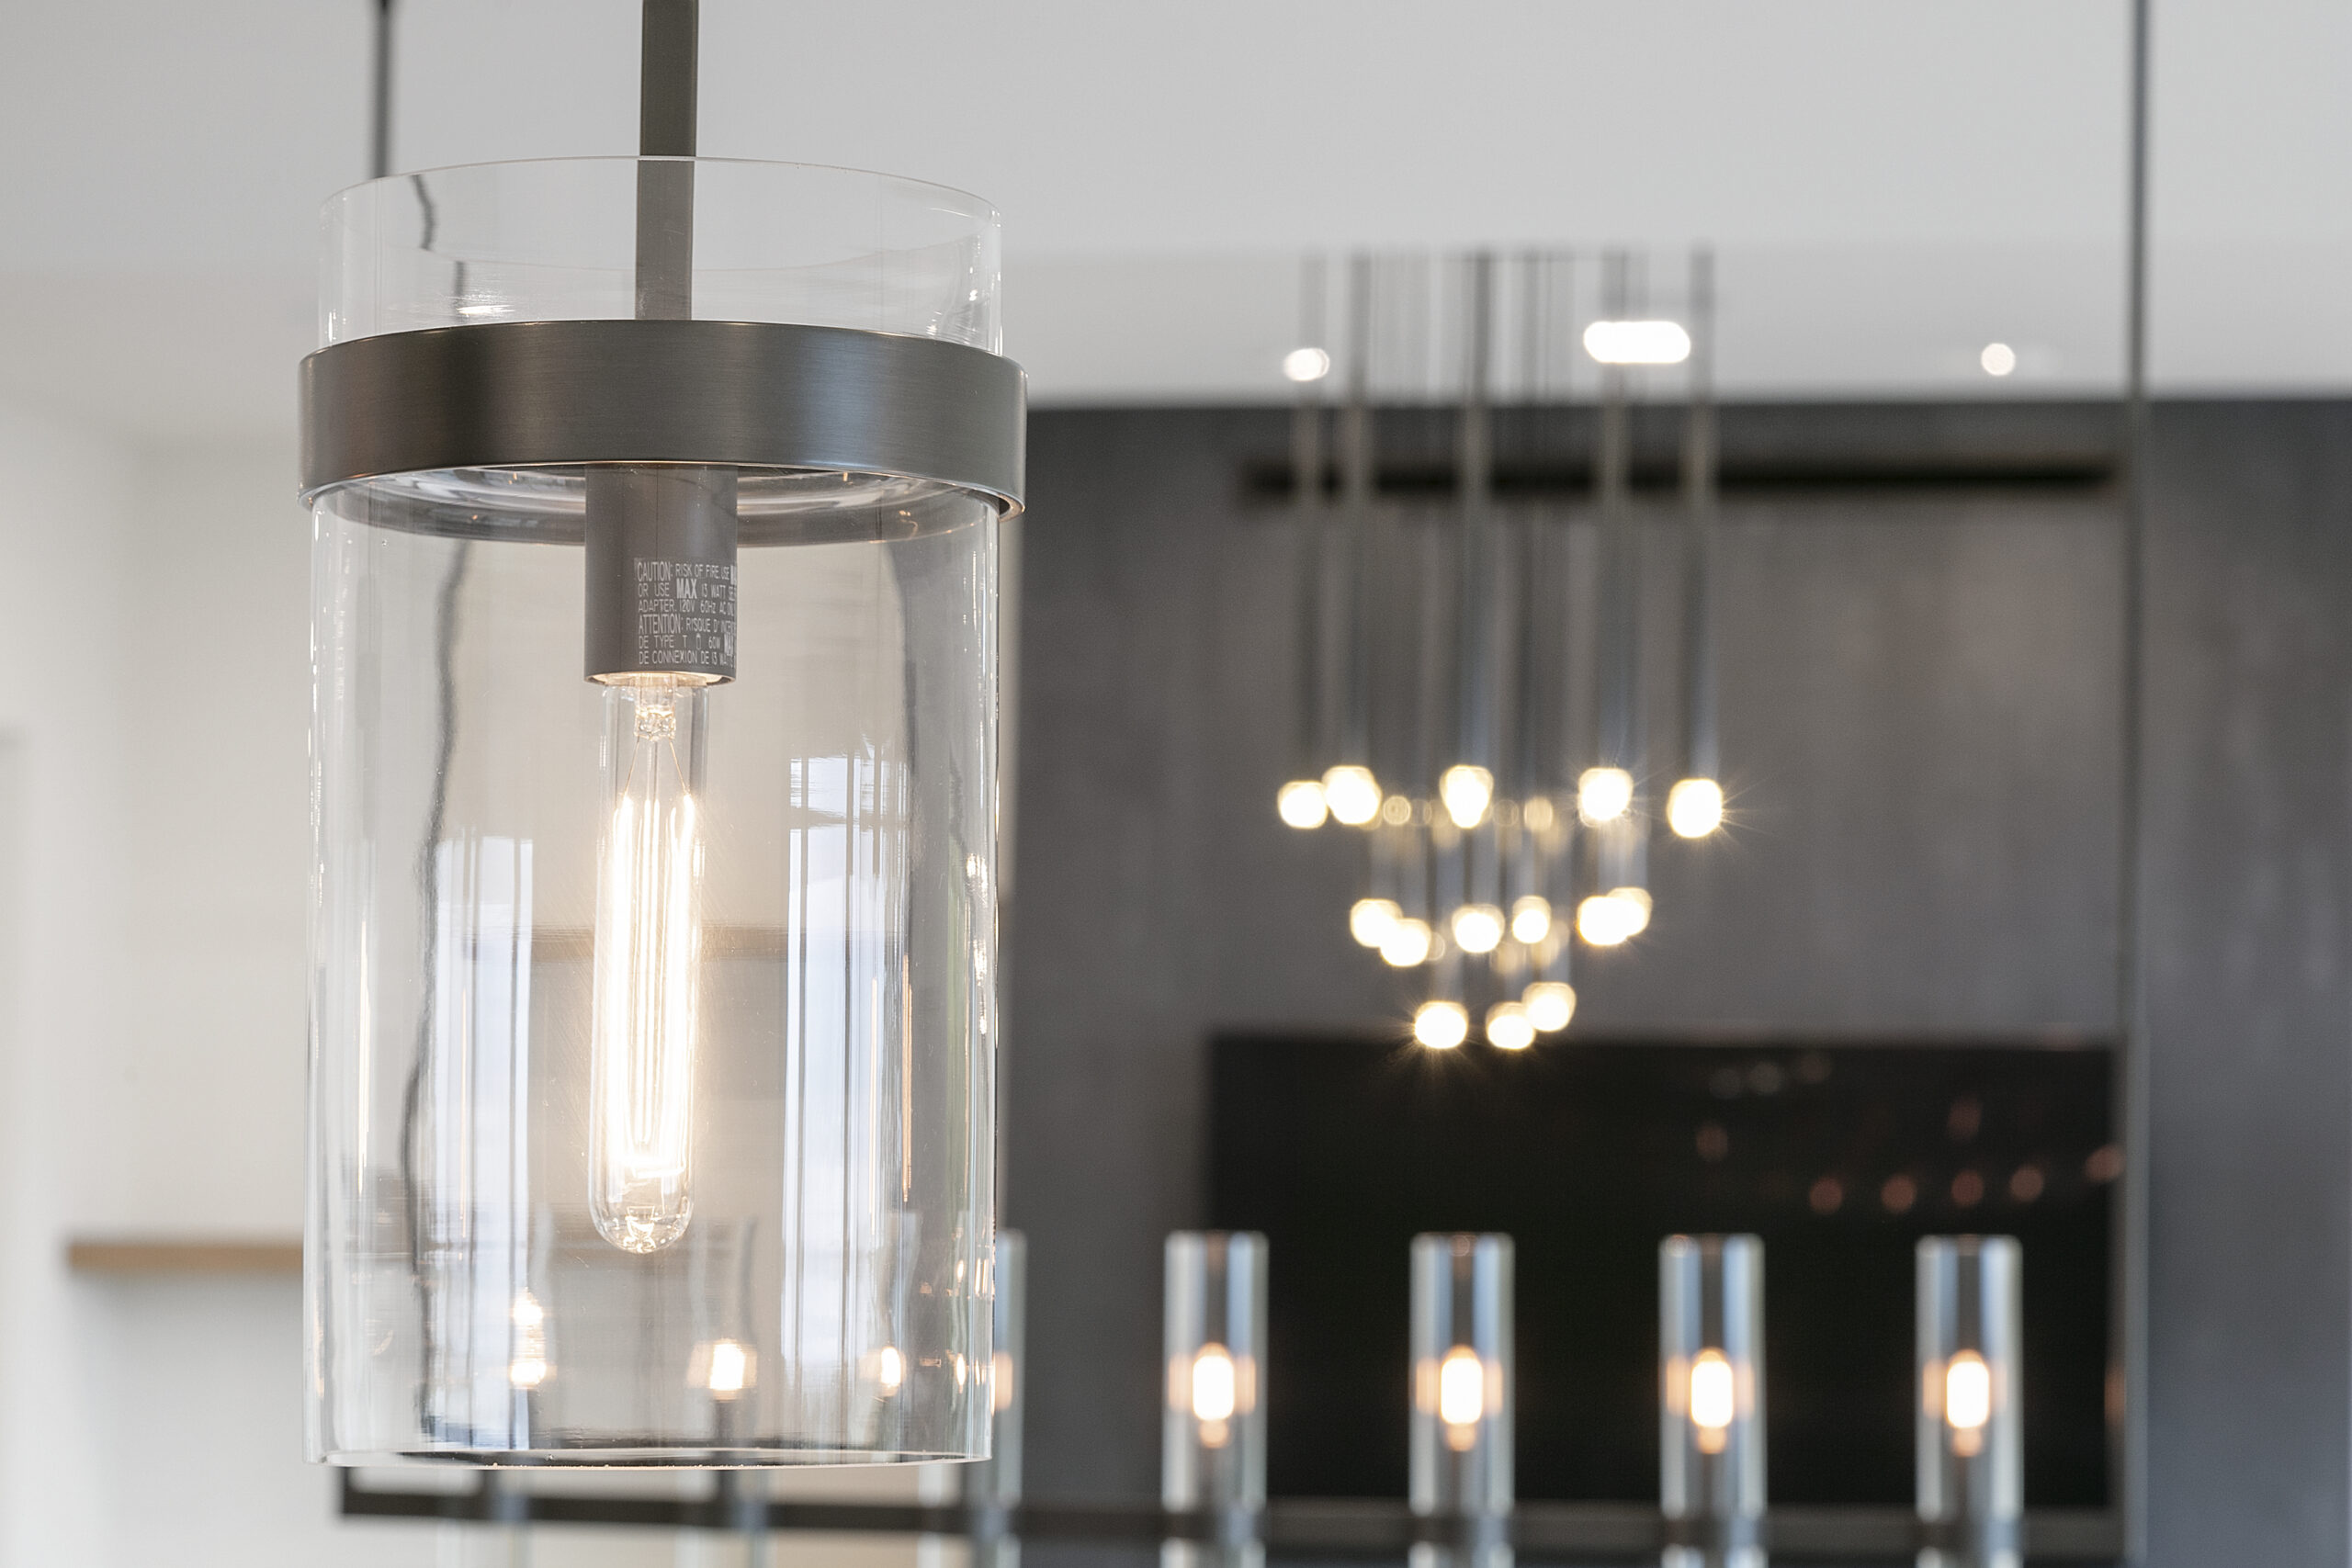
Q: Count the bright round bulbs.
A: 14